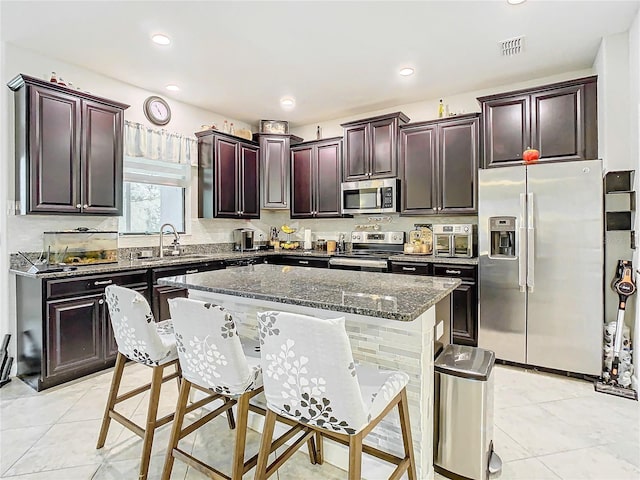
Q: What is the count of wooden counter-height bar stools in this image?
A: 3